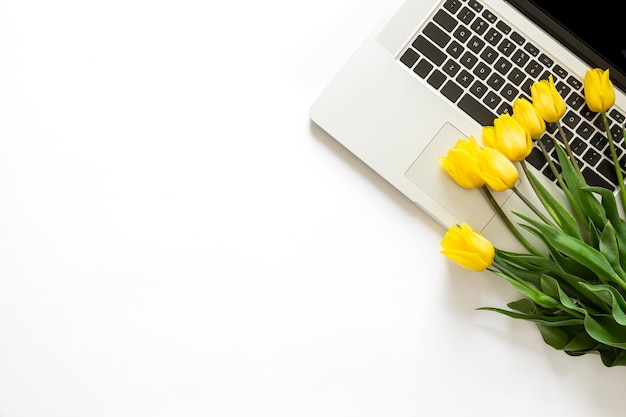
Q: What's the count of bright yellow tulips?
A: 7